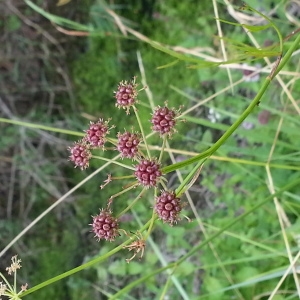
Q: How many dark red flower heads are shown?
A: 8